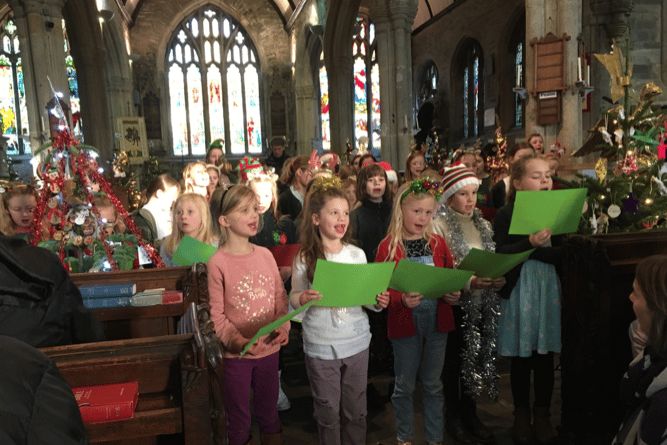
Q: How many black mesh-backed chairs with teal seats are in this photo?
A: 0